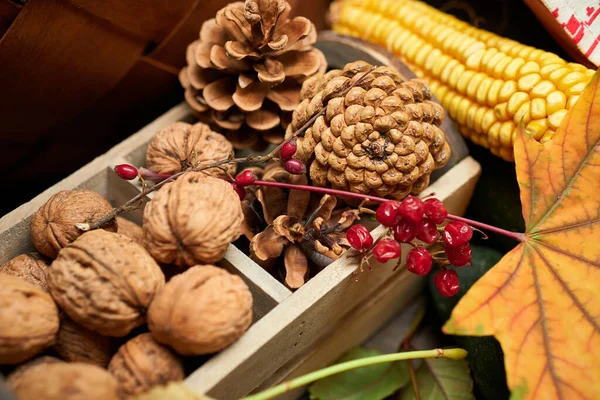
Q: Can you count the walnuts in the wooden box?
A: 11